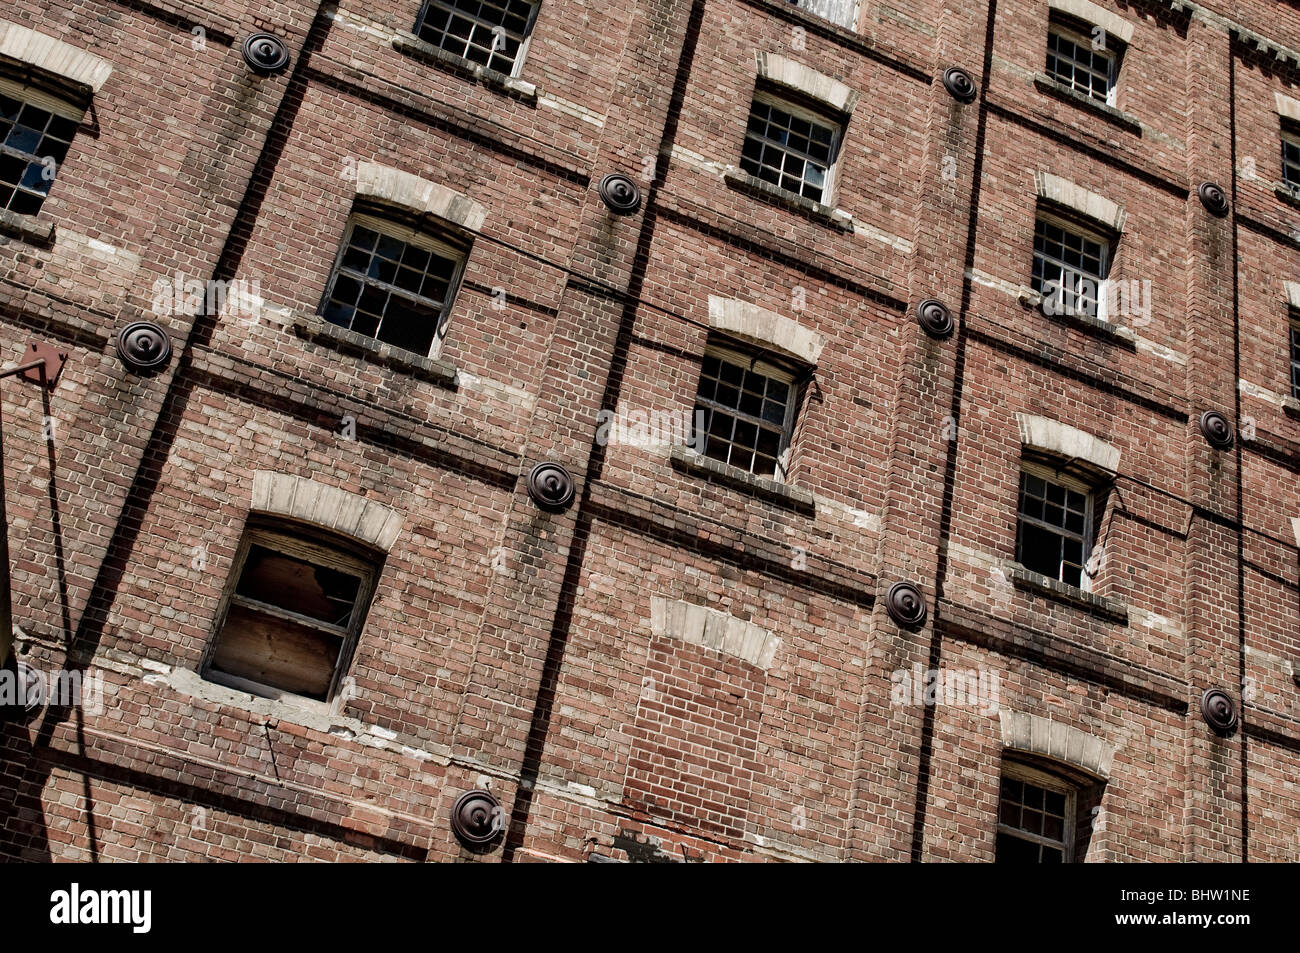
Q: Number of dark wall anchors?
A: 12